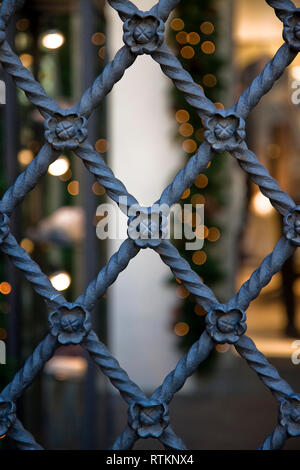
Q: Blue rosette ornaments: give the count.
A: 12